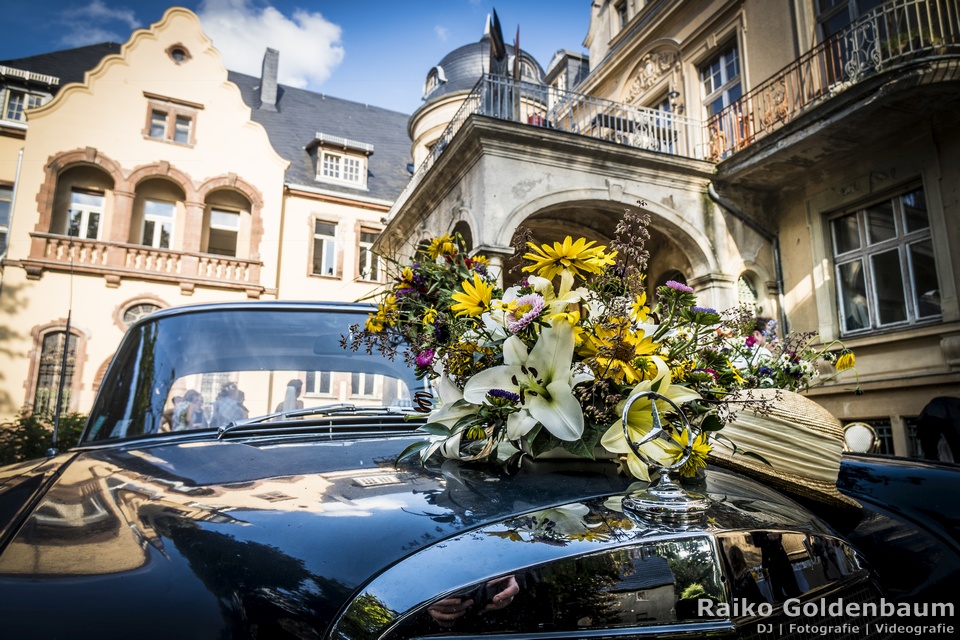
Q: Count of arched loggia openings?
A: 3